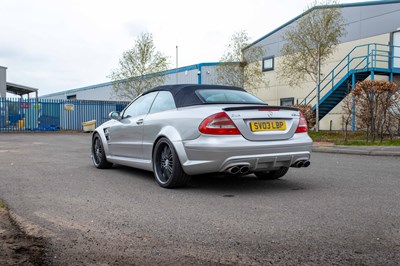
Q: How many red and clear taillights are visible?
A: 2